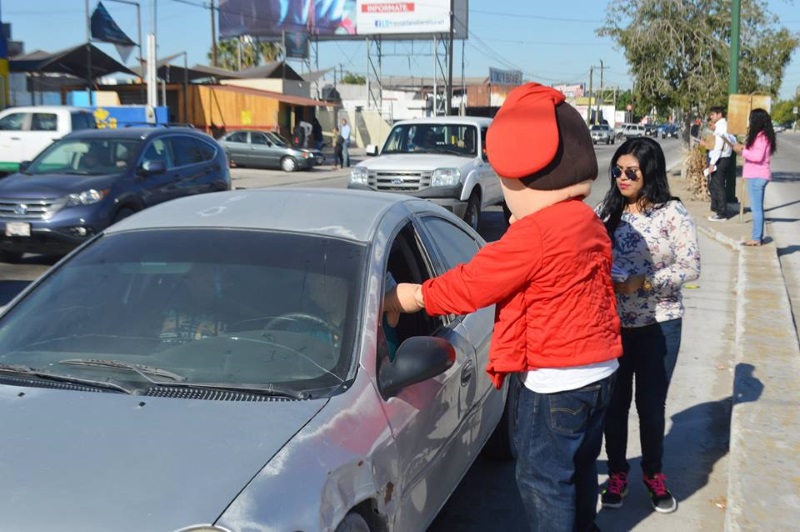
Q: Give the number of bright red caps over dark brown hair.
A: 1